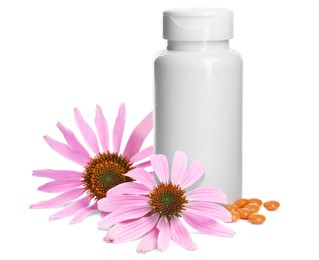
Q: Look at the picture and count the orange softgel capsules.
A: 8